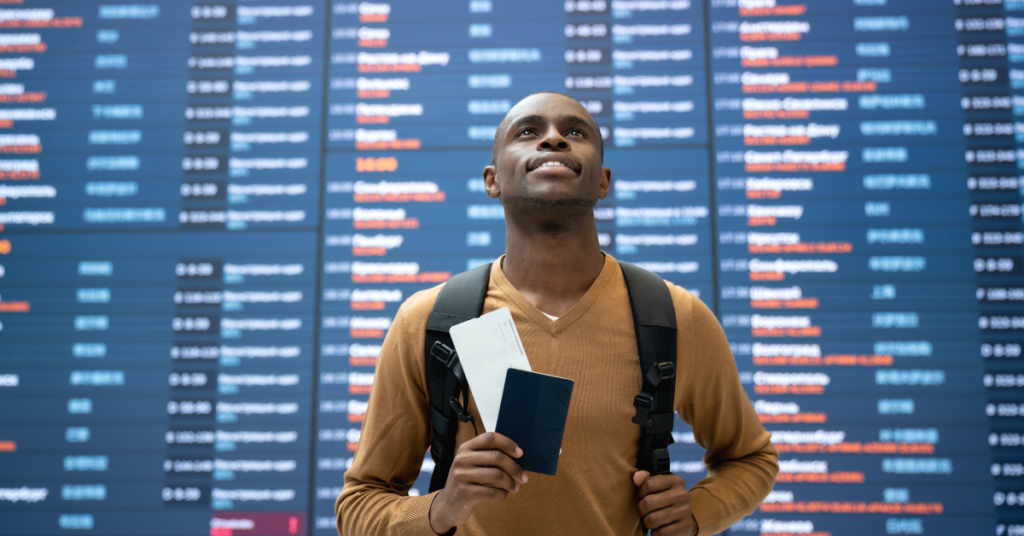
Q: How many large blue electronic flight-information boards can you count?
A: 3